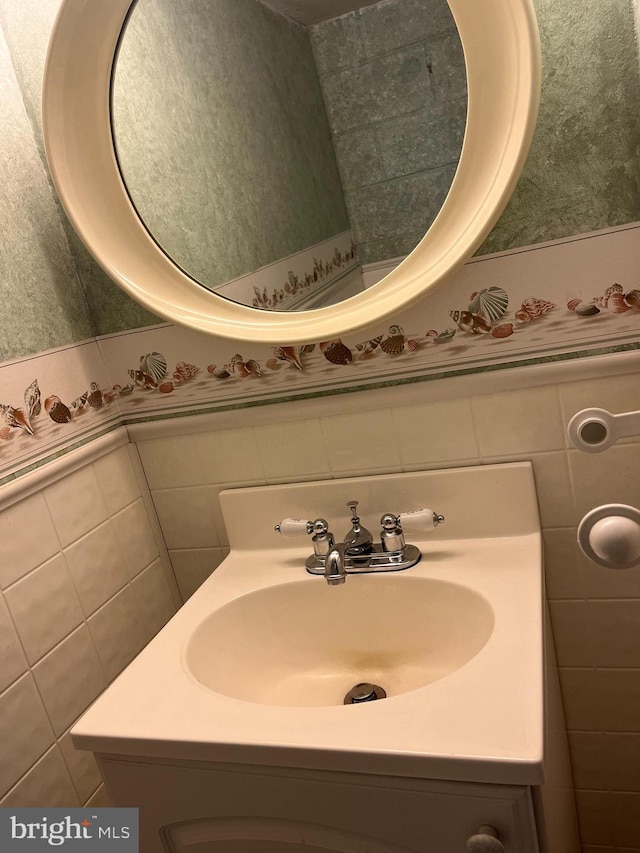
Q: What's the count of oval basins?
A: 1